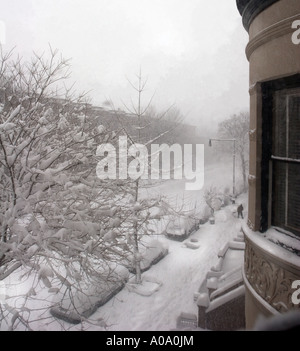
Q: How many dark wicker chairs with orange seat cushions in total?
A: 0